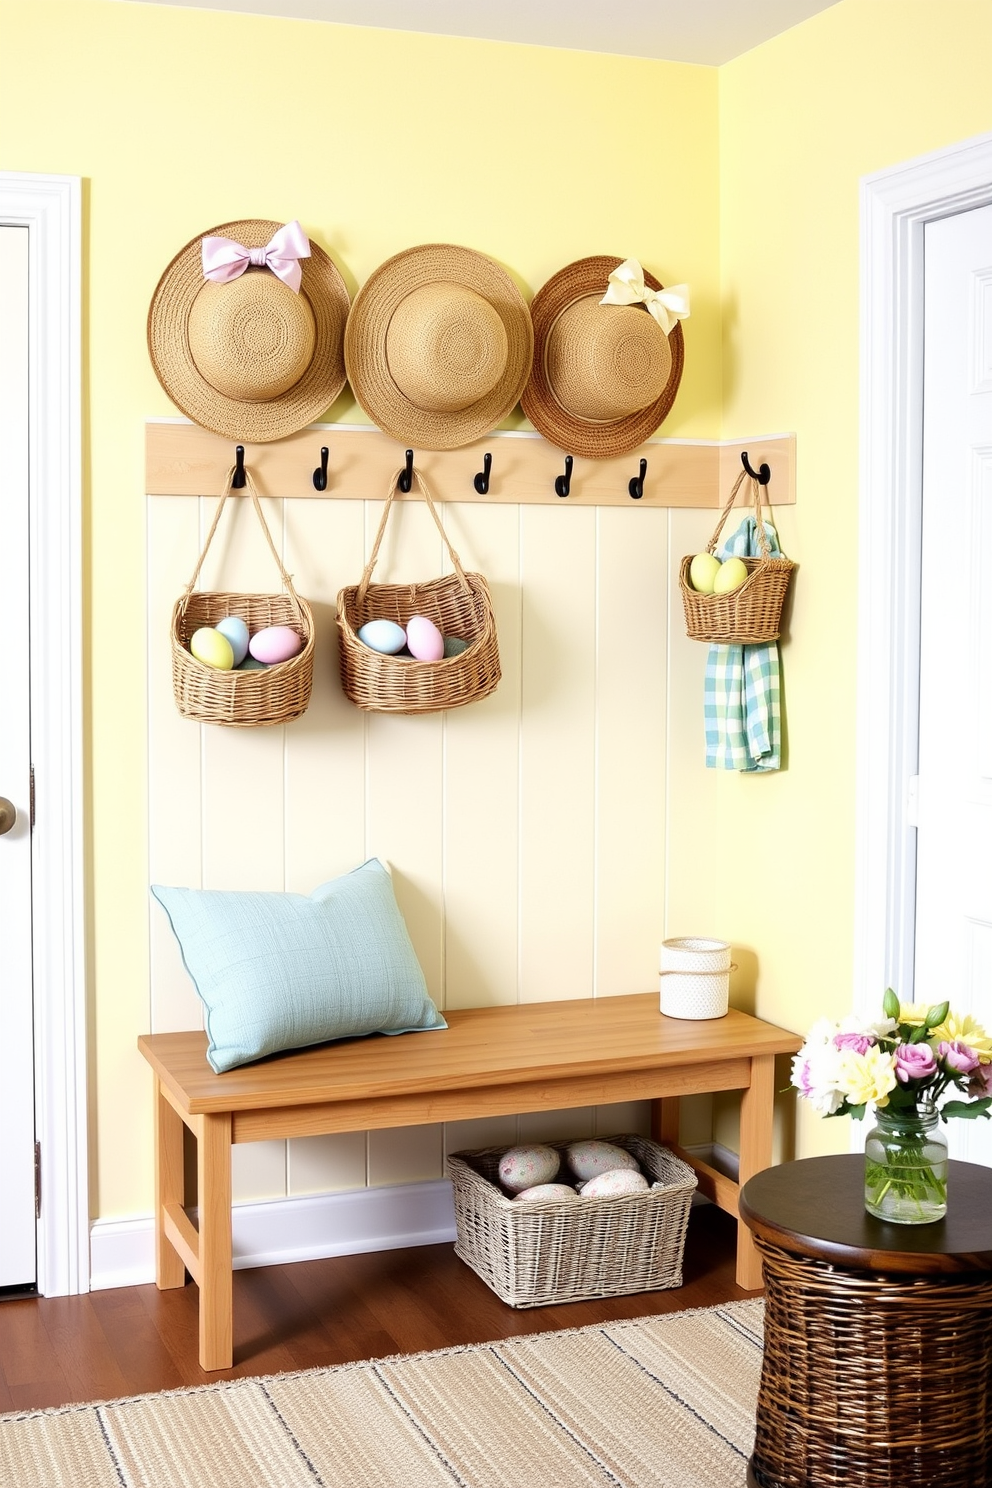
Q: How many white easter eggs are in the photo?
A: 4